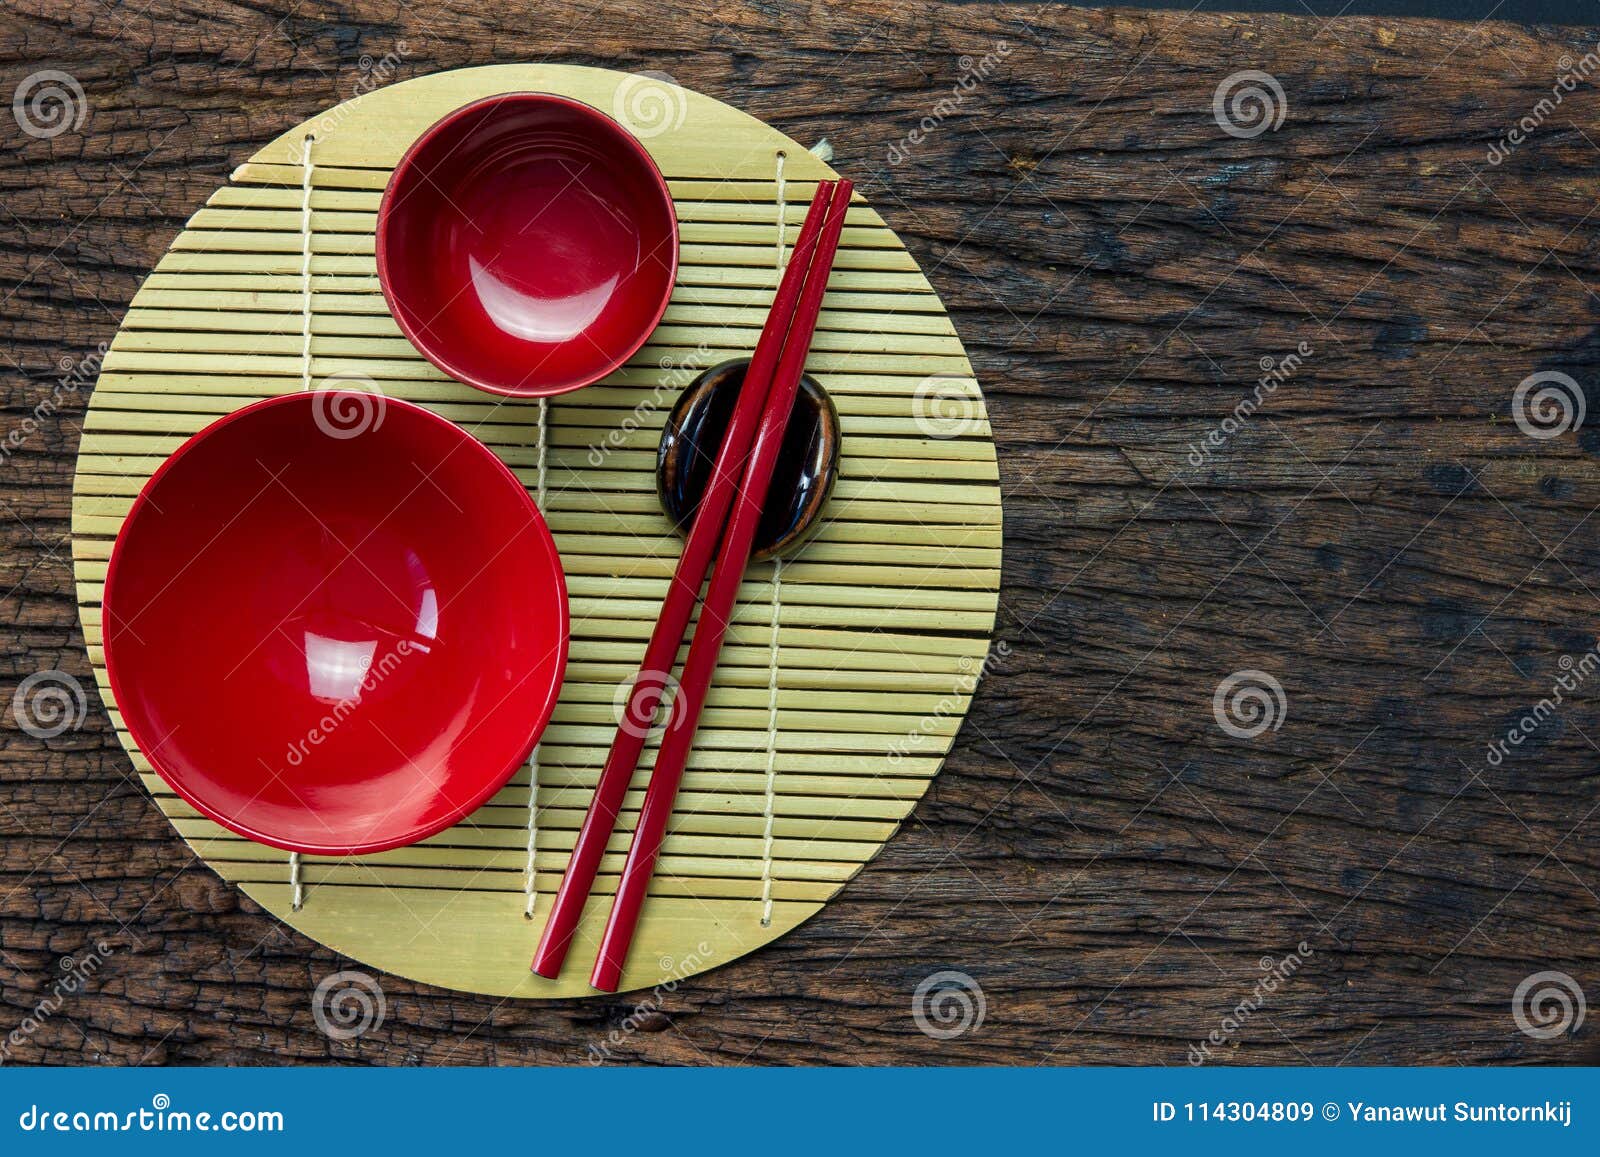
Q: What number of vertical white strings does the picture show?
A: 3